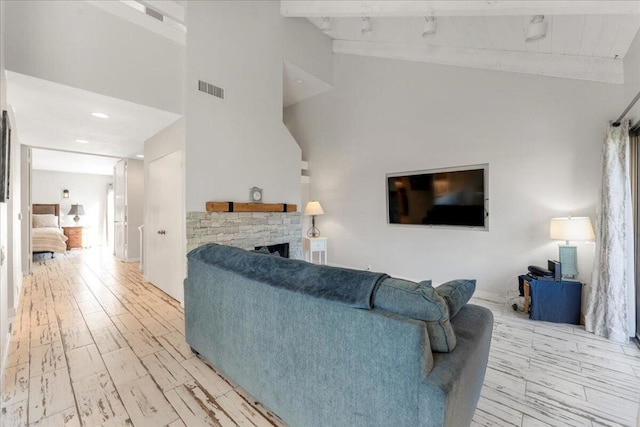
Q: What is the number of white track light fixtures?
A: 4